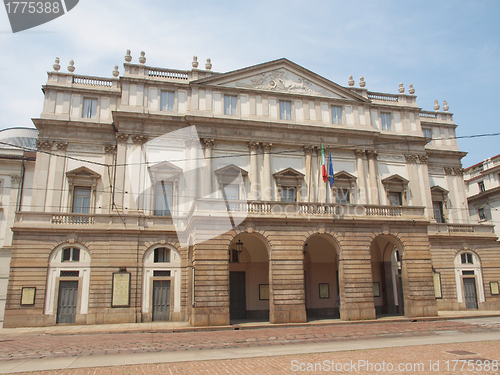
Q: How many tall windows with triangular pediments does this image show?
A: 7